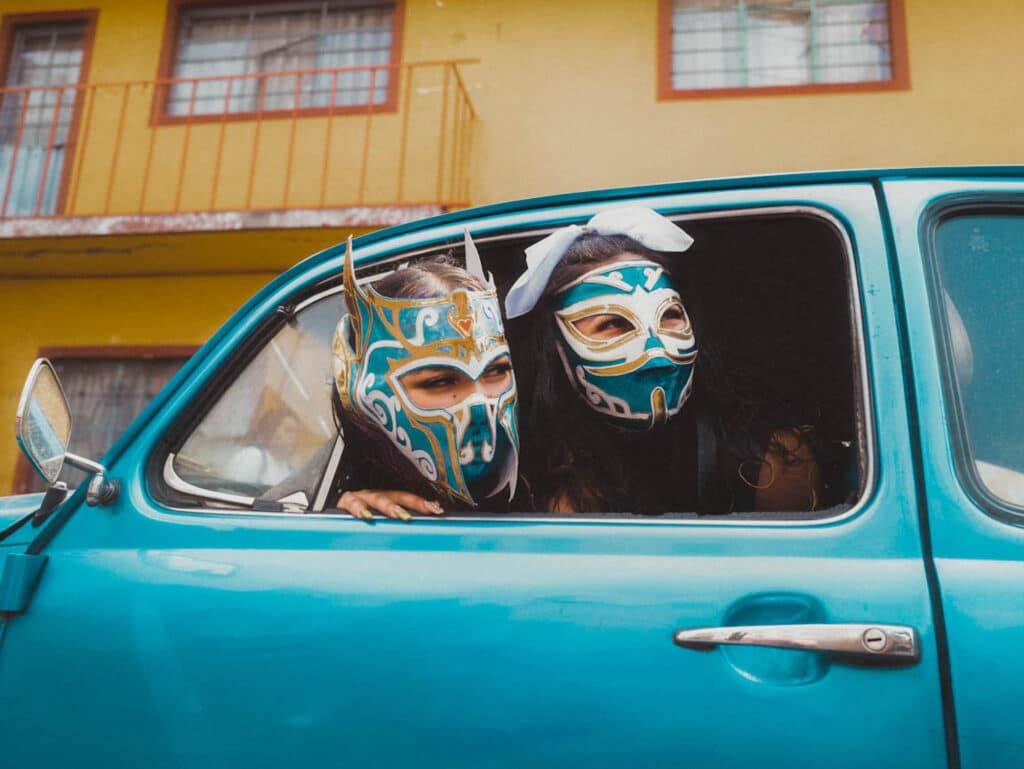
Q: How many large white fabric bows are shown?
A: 1